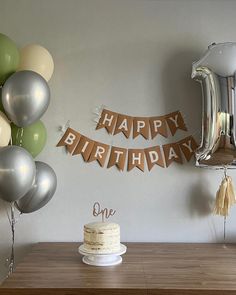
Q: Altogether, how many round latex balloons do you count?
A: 7